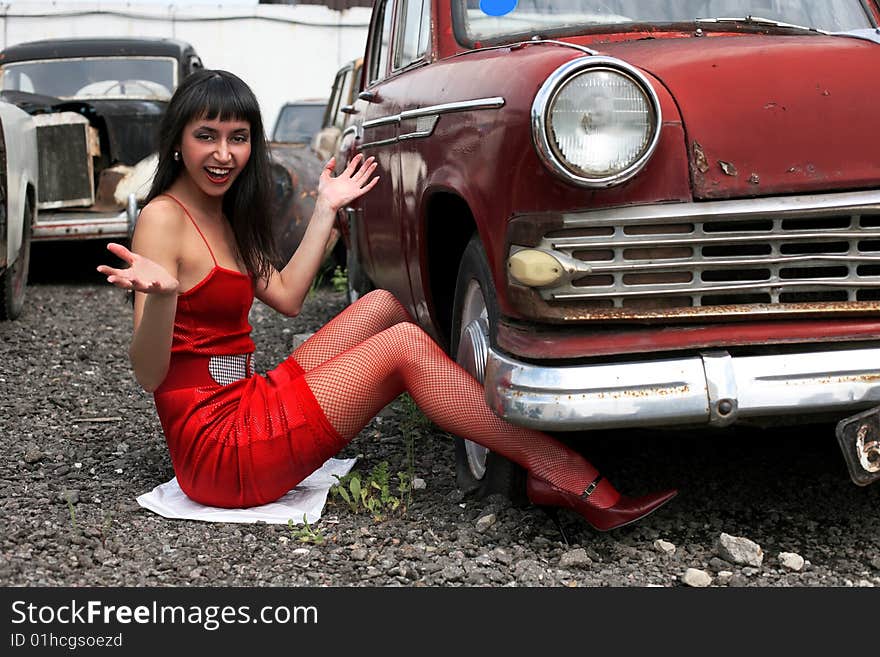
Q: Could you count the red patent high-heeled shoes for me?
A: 1